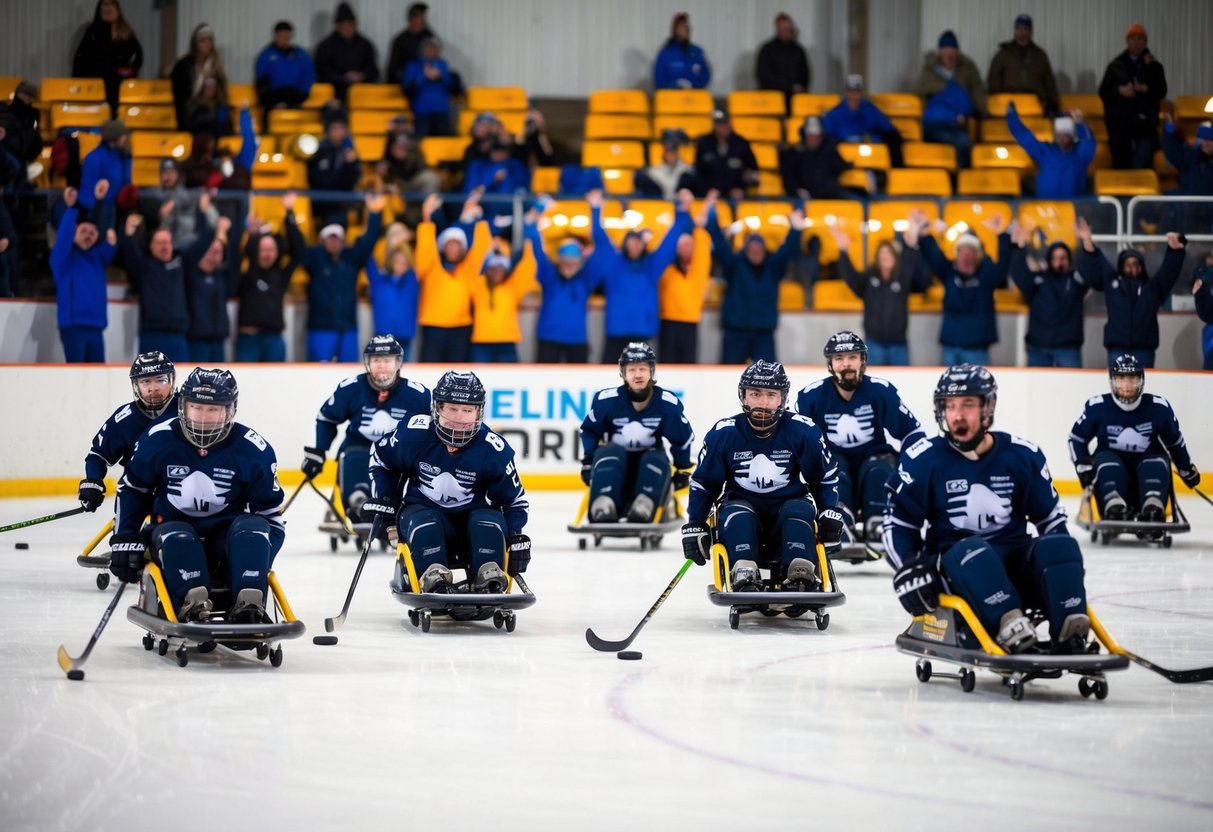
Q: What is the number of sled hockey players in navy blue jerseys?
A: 9